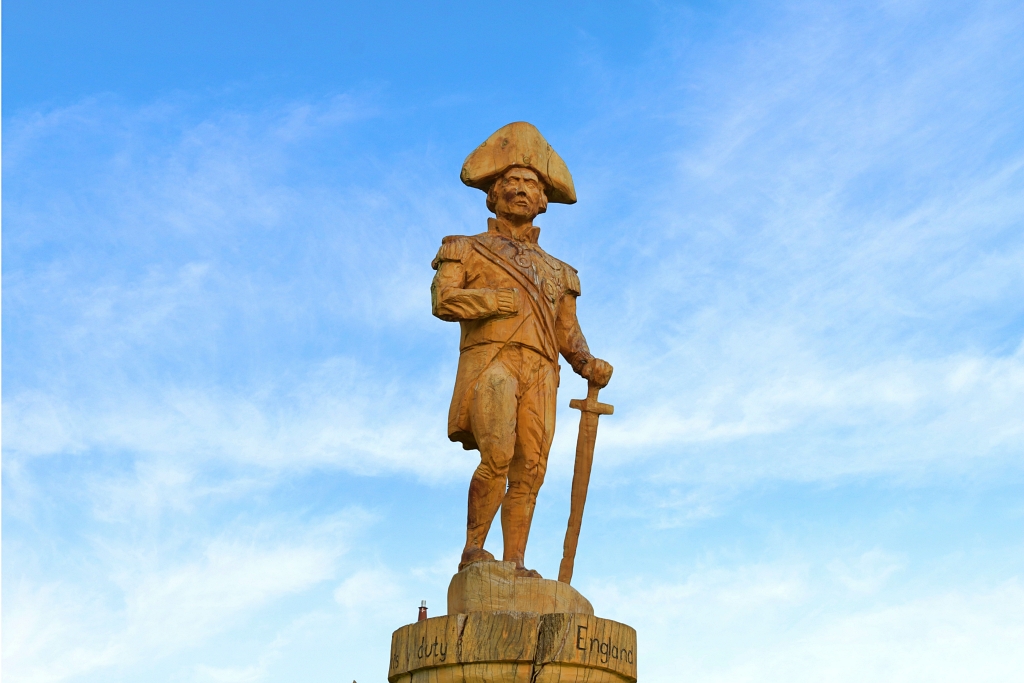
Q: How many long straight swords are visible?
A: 1